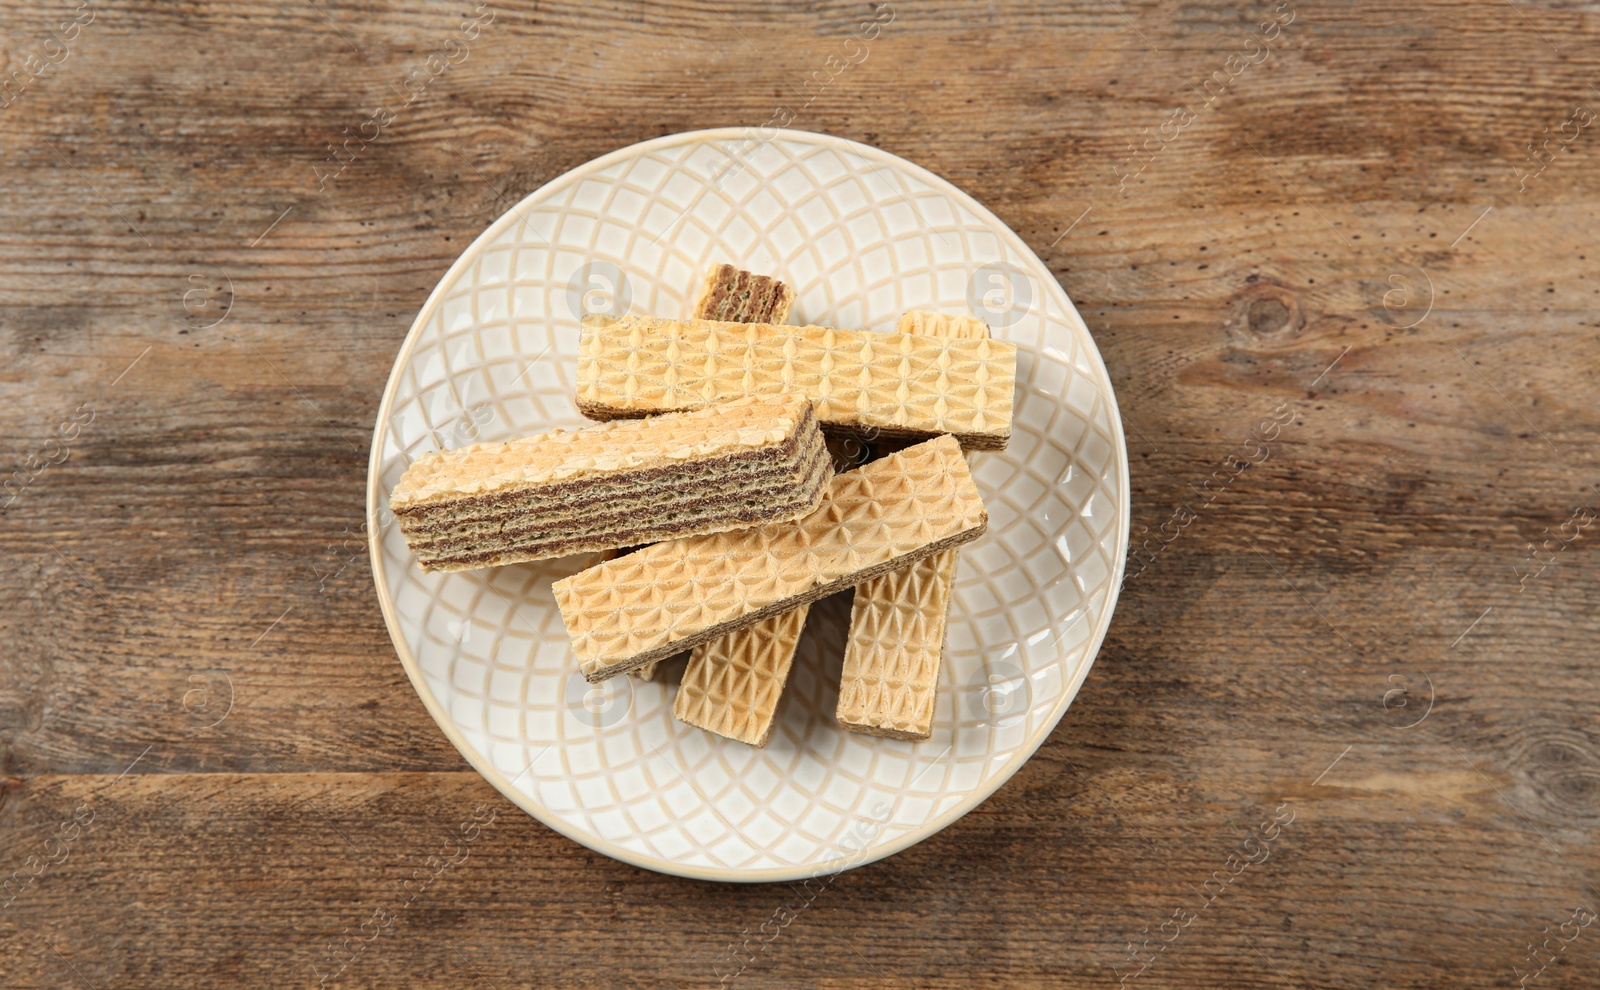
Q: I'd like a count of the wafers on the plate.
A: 6